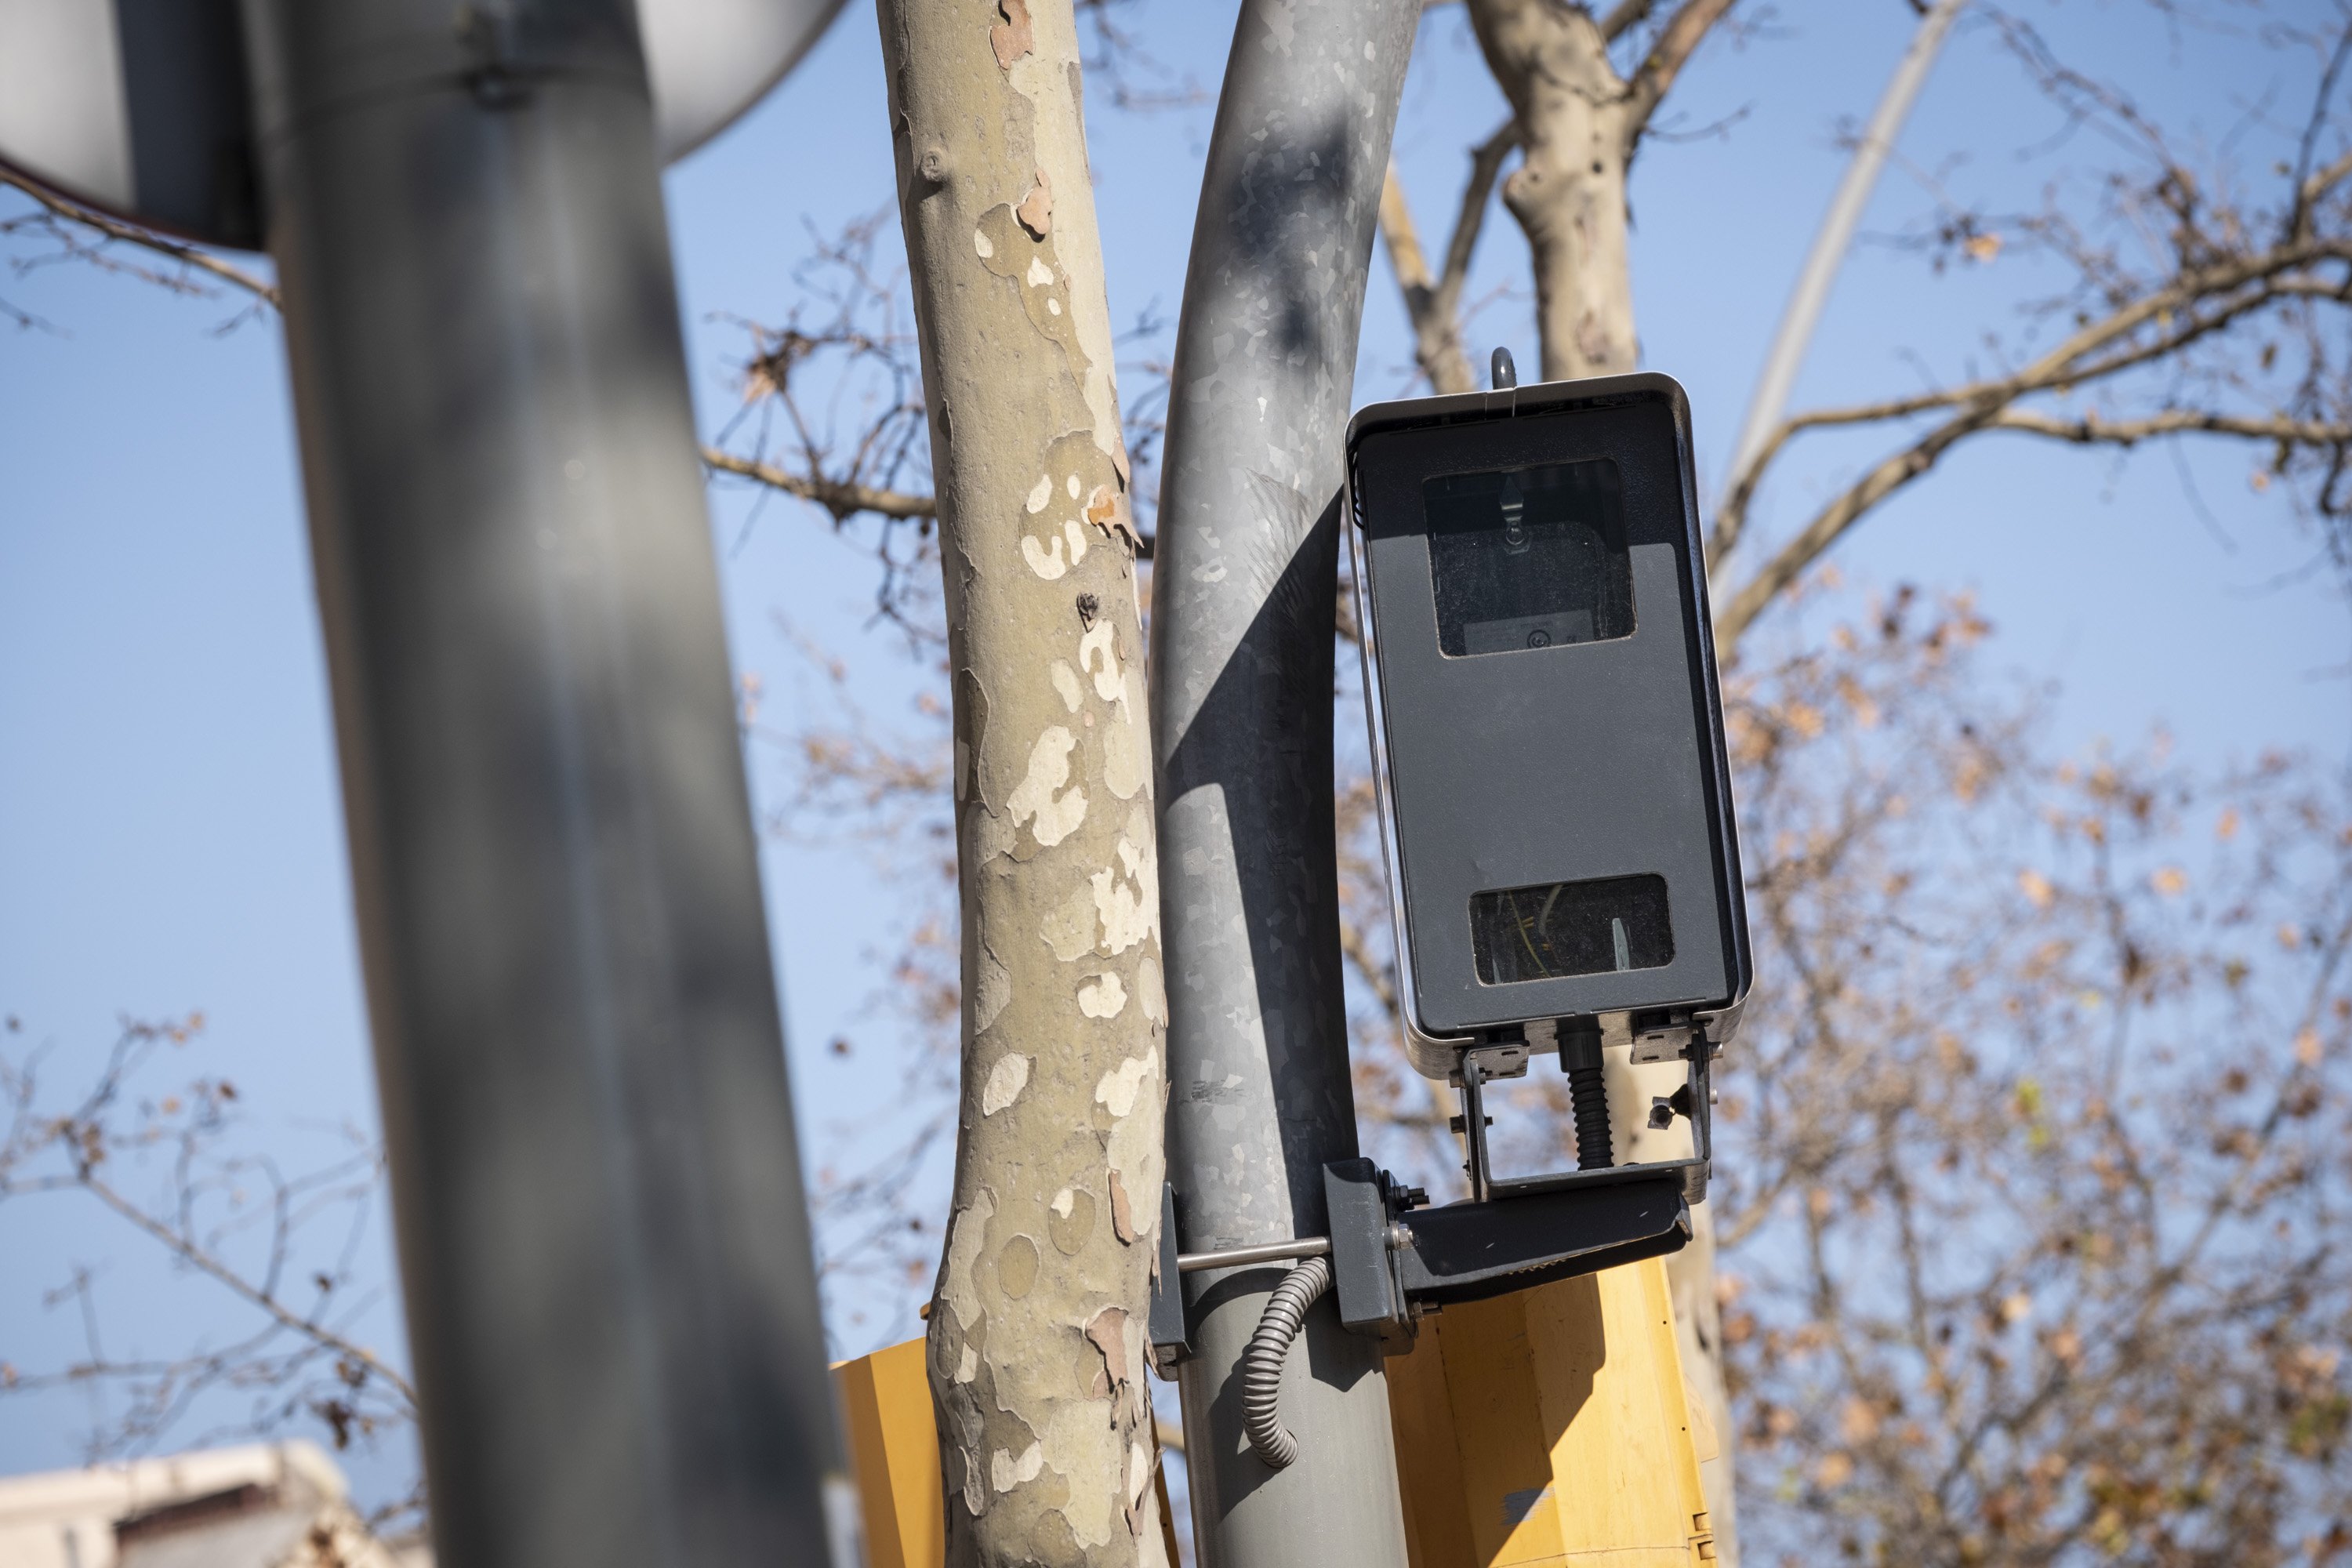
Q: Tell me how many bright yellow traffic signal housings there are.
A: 2